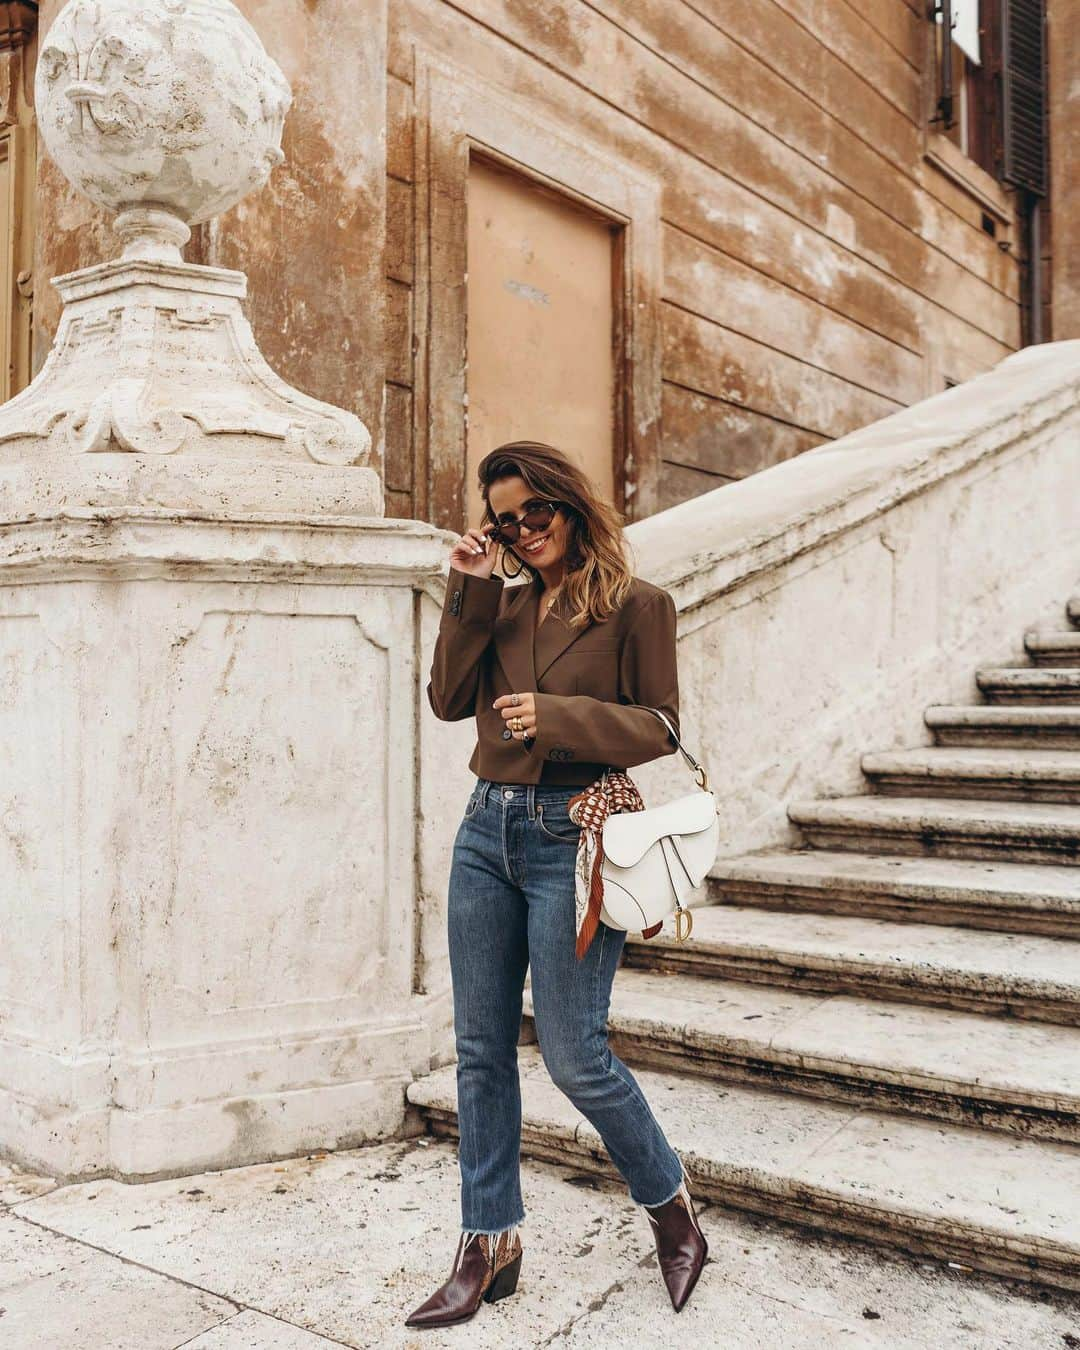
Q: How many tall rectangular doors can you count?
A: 1